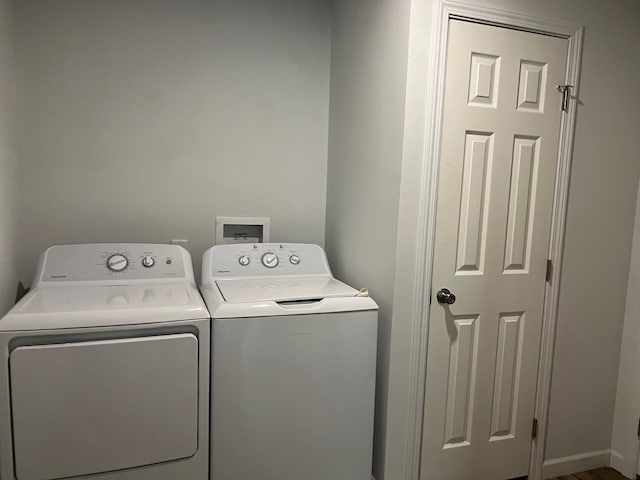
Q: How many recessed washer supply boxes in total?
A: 1